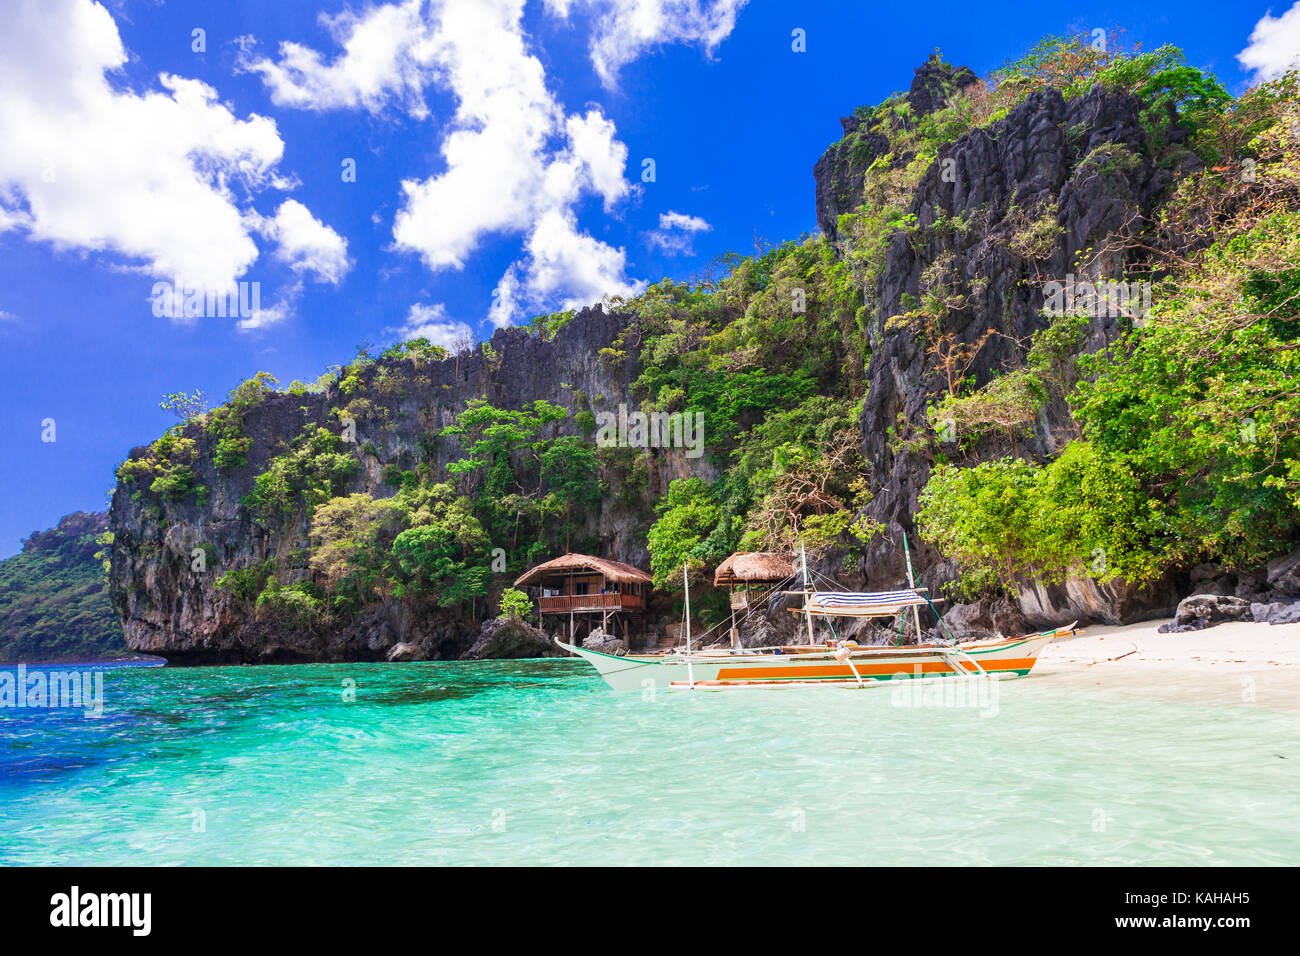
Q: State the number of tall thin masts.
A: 3